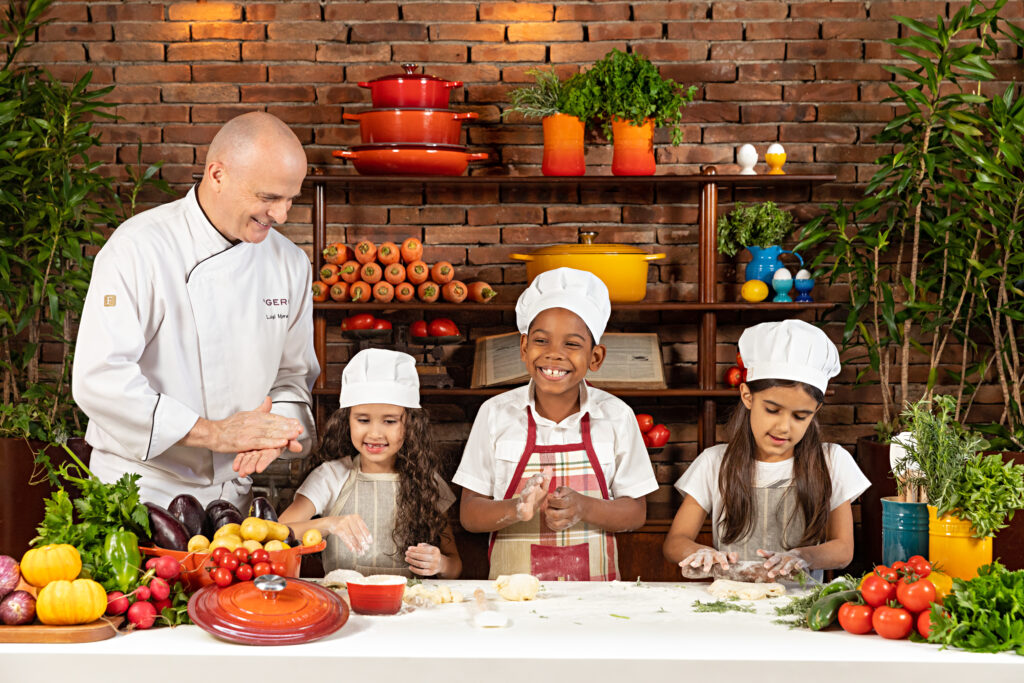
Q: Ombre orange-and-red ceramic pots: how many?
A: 2